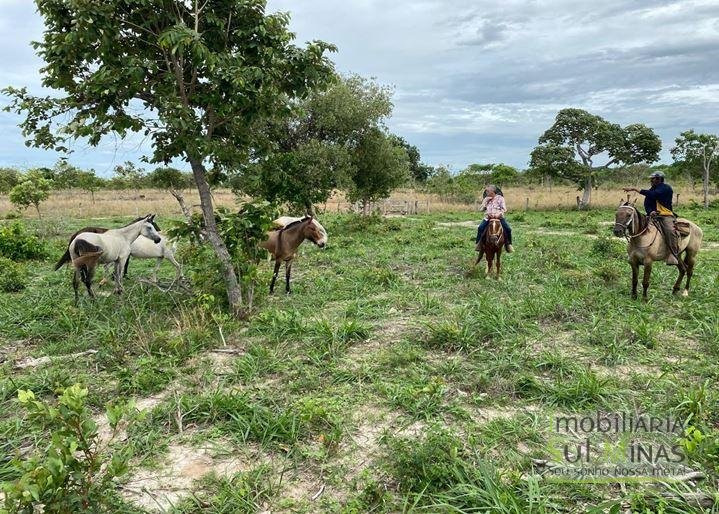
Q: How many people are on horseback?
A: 2